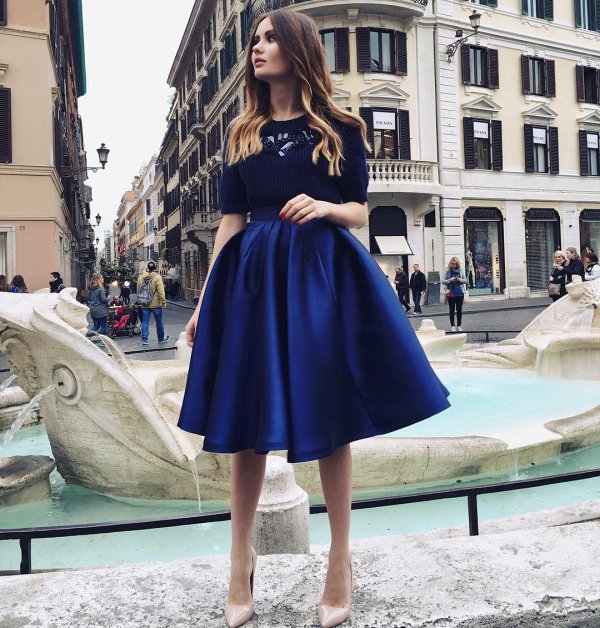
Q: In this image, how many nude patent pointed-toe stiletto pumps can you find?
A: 2